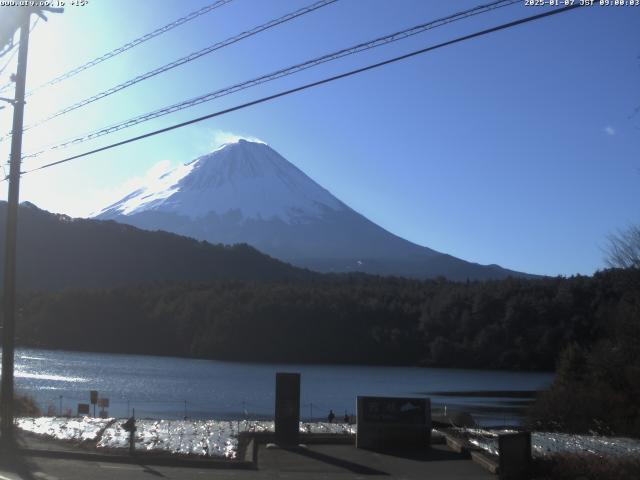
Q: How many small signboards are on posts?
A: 3